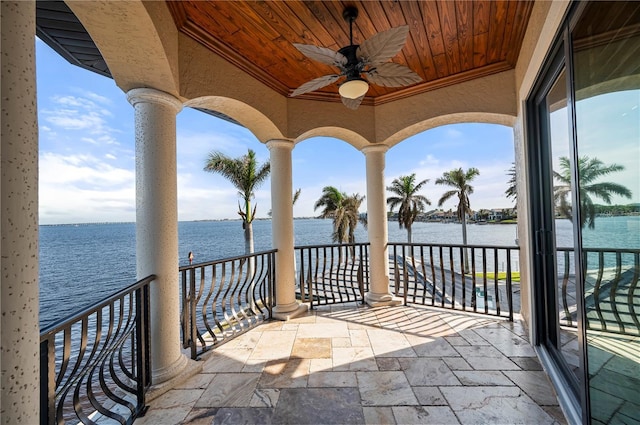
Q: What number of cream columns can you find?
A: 4